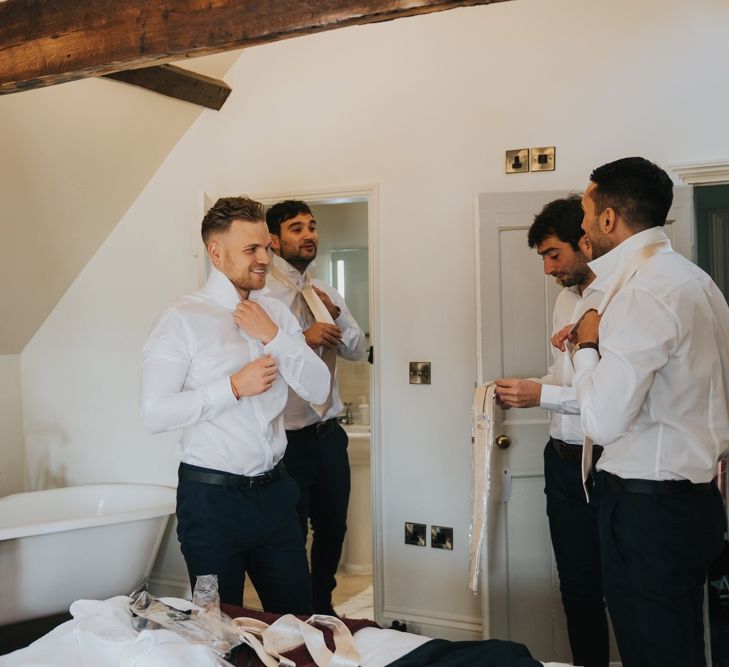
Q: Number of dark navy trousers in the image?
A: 4